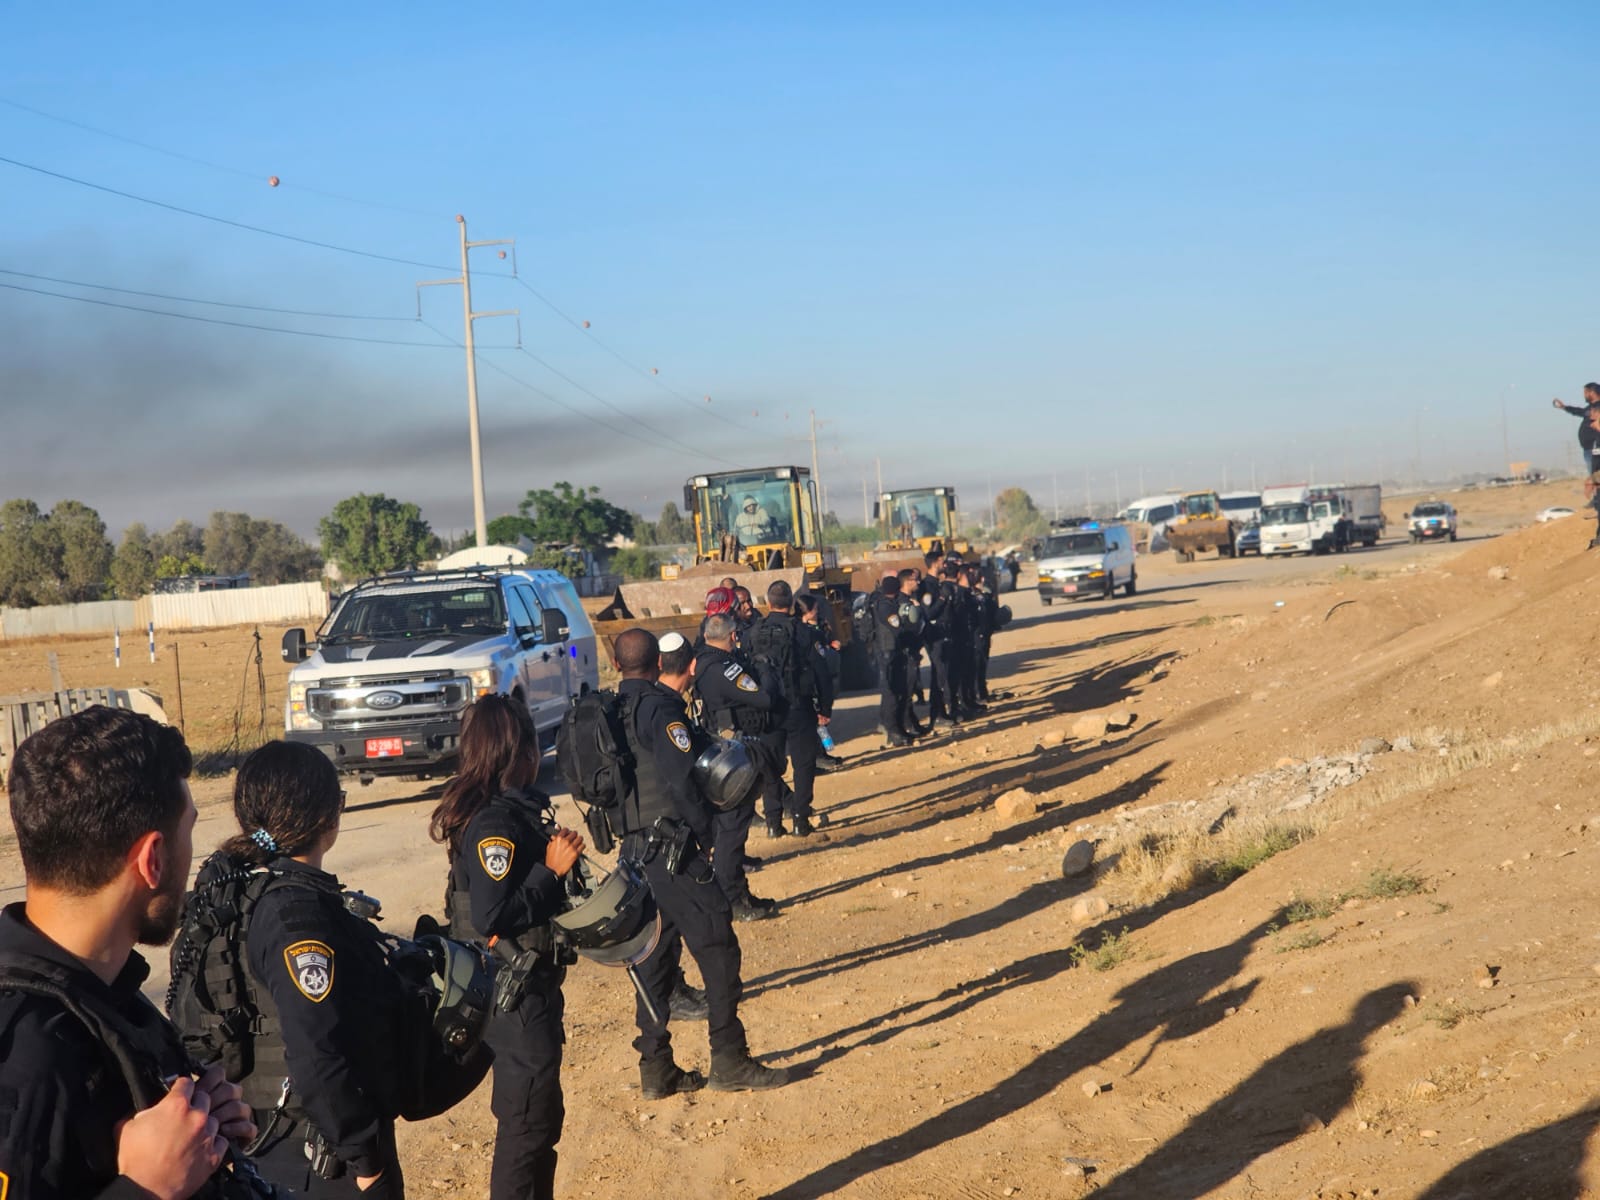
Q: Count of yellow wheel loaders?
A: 3